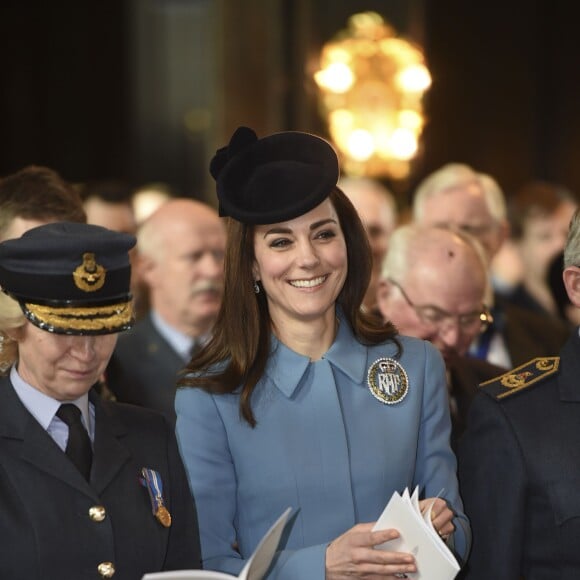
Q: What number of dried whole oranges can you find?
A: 0